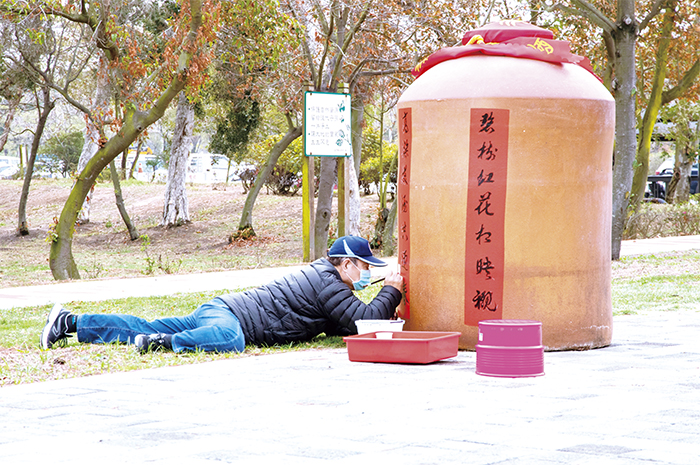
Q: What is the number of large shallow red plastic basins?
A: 1